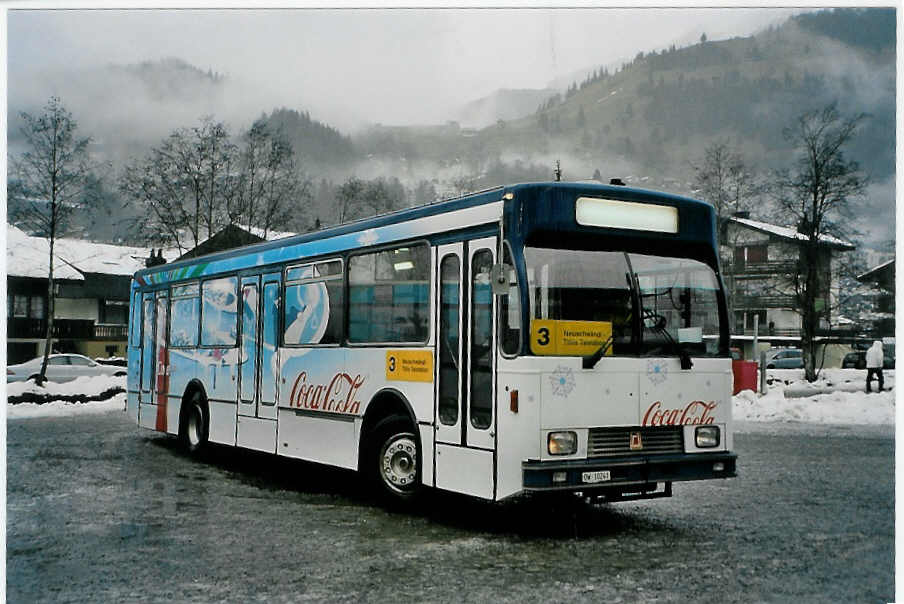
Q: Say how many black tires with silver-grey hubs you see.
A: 2